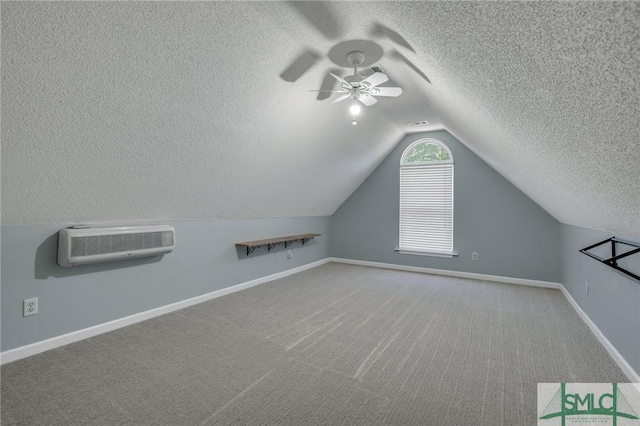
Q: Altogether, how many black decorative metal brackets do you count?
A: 4